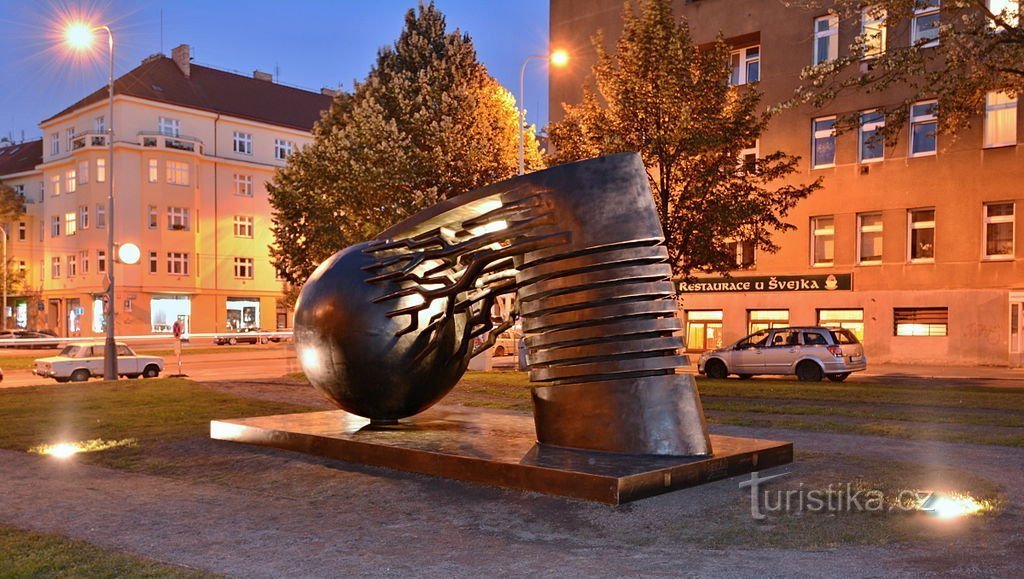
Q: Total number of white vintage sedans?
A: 1